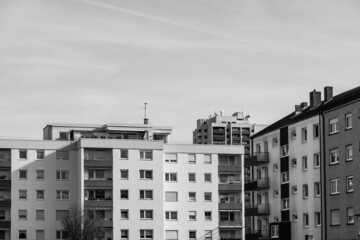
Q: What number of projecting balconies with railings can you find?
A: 4